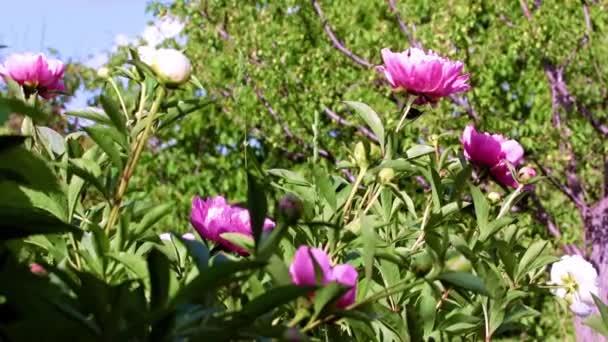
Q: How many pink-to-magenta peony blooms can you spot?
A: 5